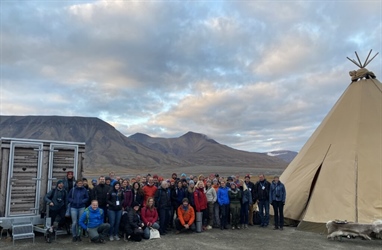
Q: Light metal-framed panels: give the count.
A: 2